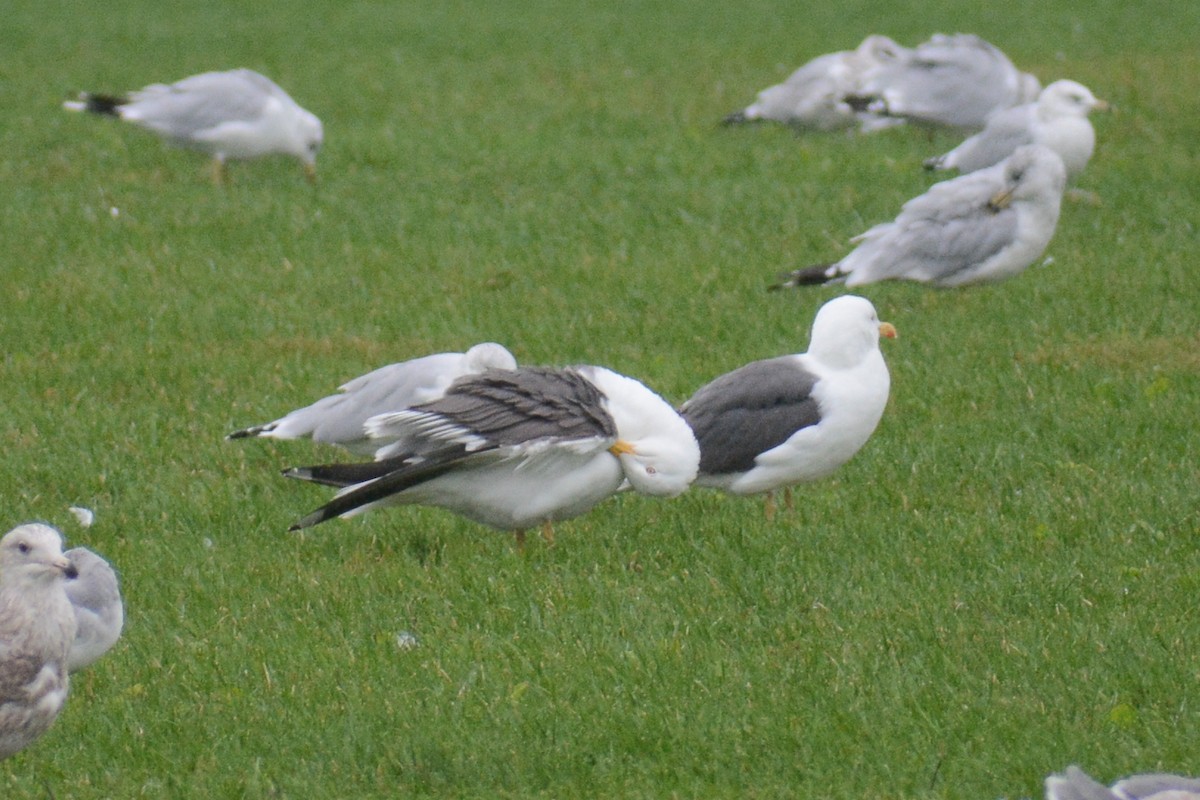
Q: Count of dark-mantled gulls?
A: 2